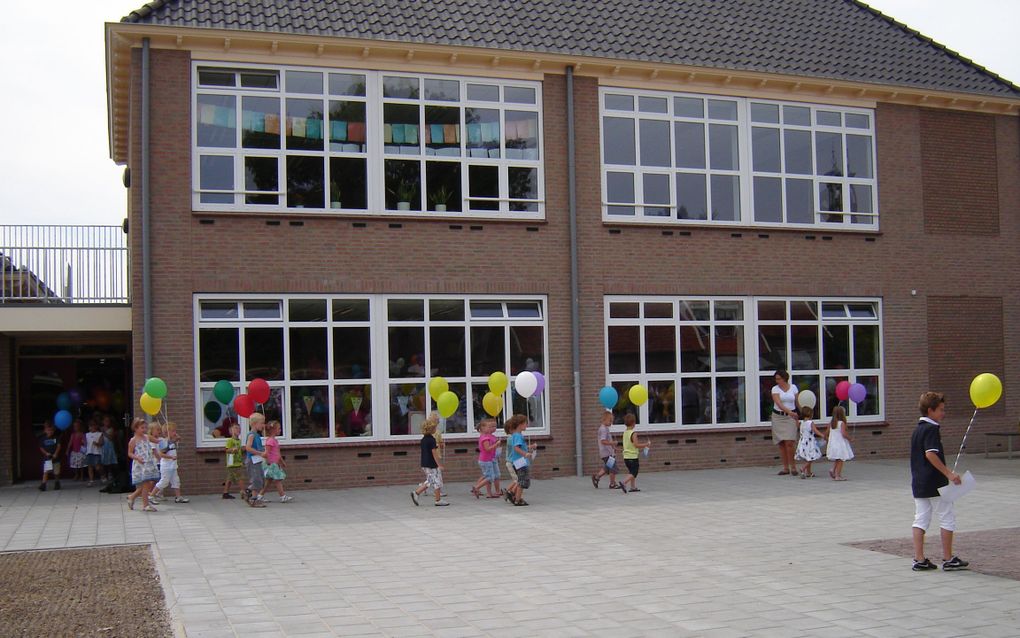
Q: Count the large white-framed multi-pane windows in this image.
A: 4